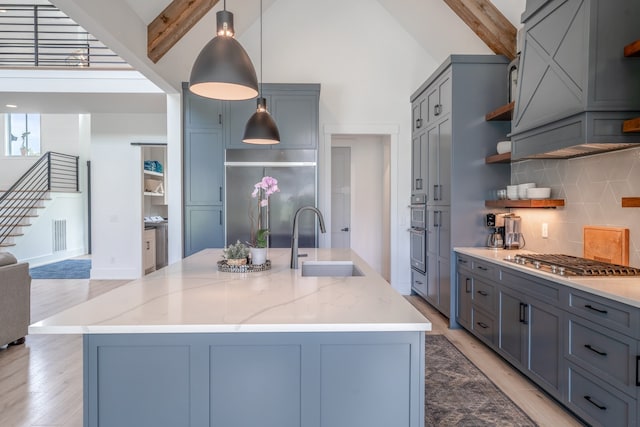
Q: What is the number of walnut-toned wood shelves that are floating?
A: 6